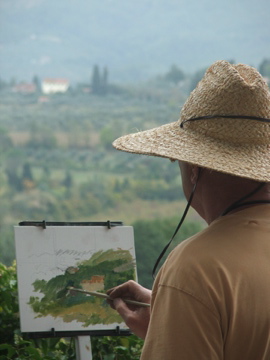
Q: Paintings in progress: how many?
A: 1